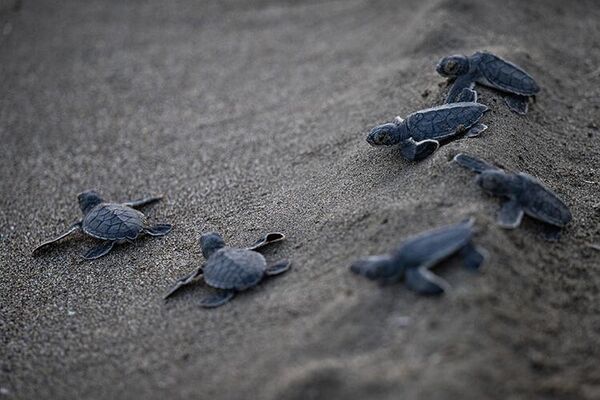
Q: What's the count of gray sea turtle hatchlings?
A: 6